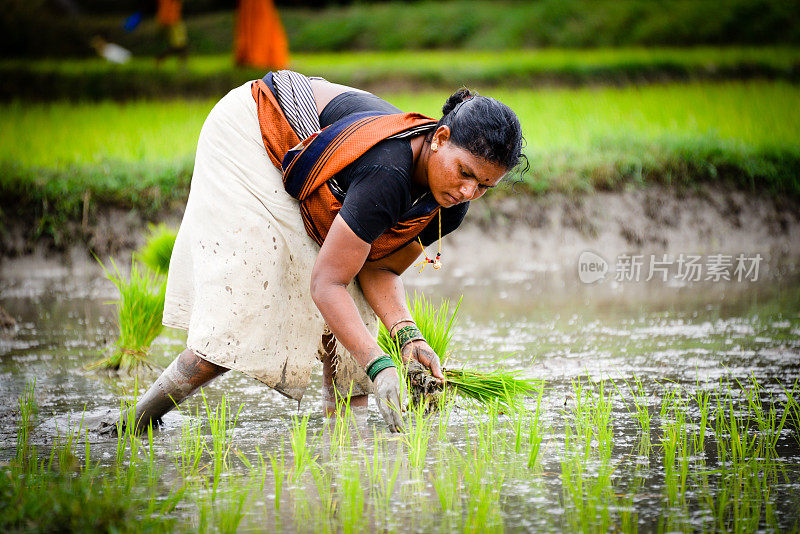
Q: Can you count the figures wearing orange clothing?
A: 3